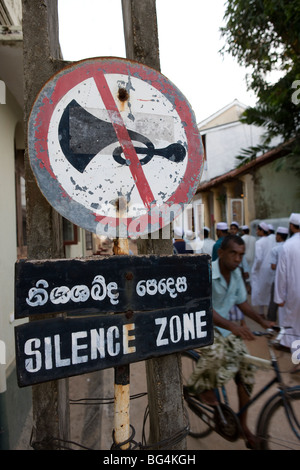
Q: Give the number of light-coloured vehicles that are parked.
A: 1